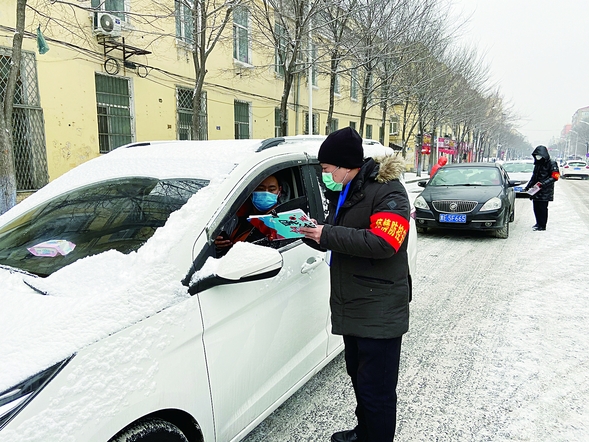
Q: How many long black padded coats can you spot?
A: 2